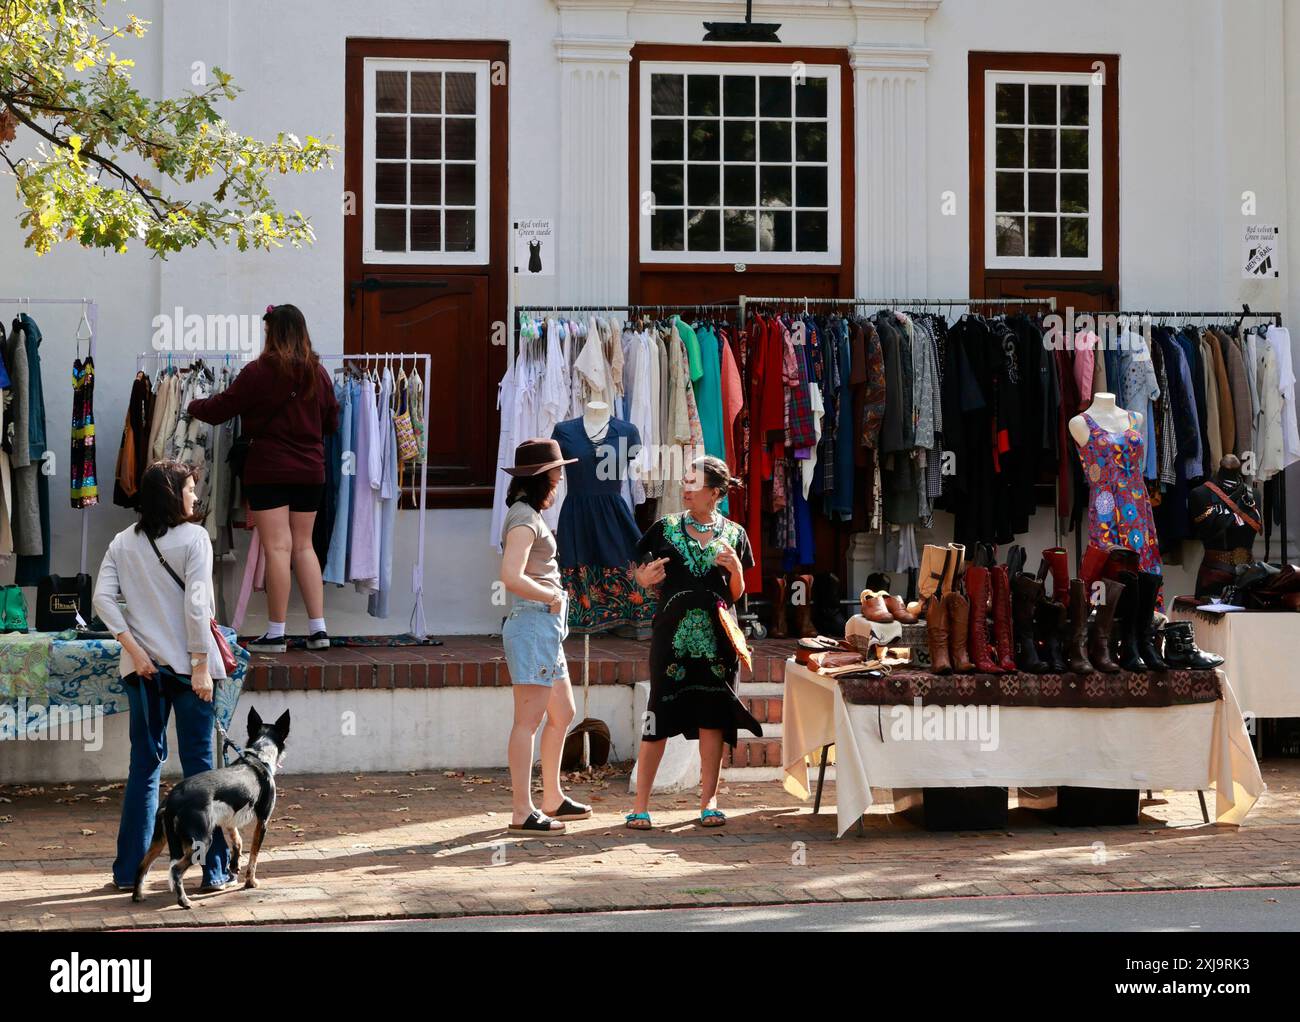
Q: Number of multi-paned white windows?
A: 3